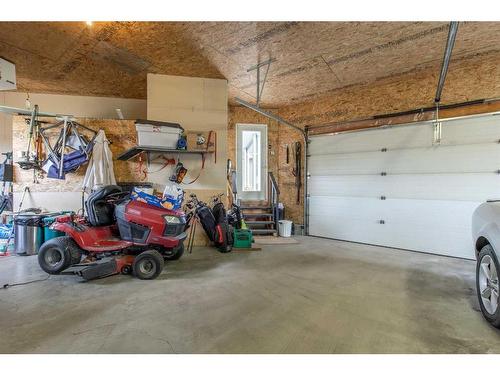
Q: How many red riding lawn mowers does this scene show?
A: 1